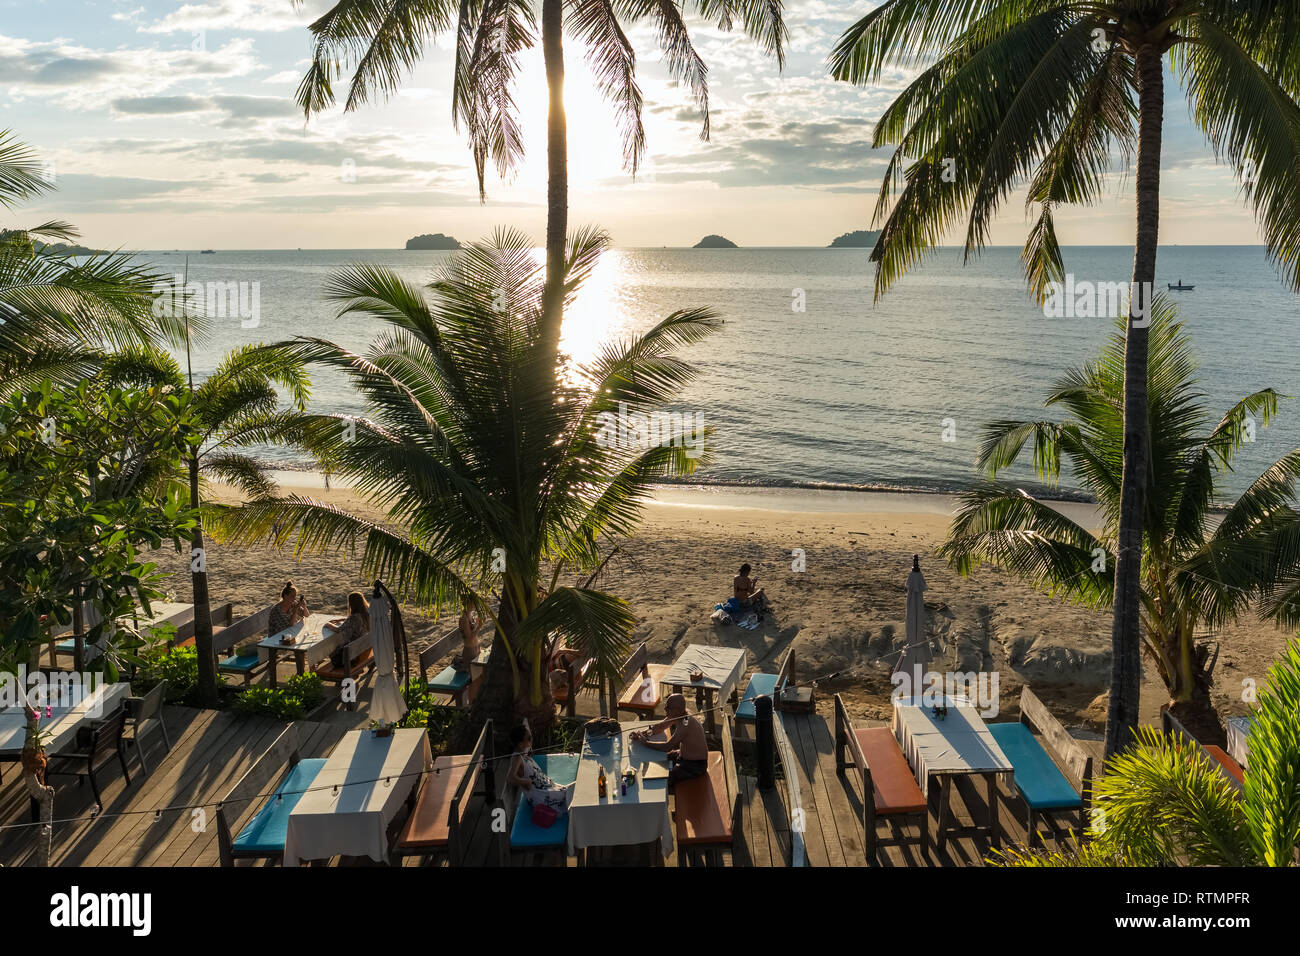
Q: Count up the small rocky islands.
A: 3